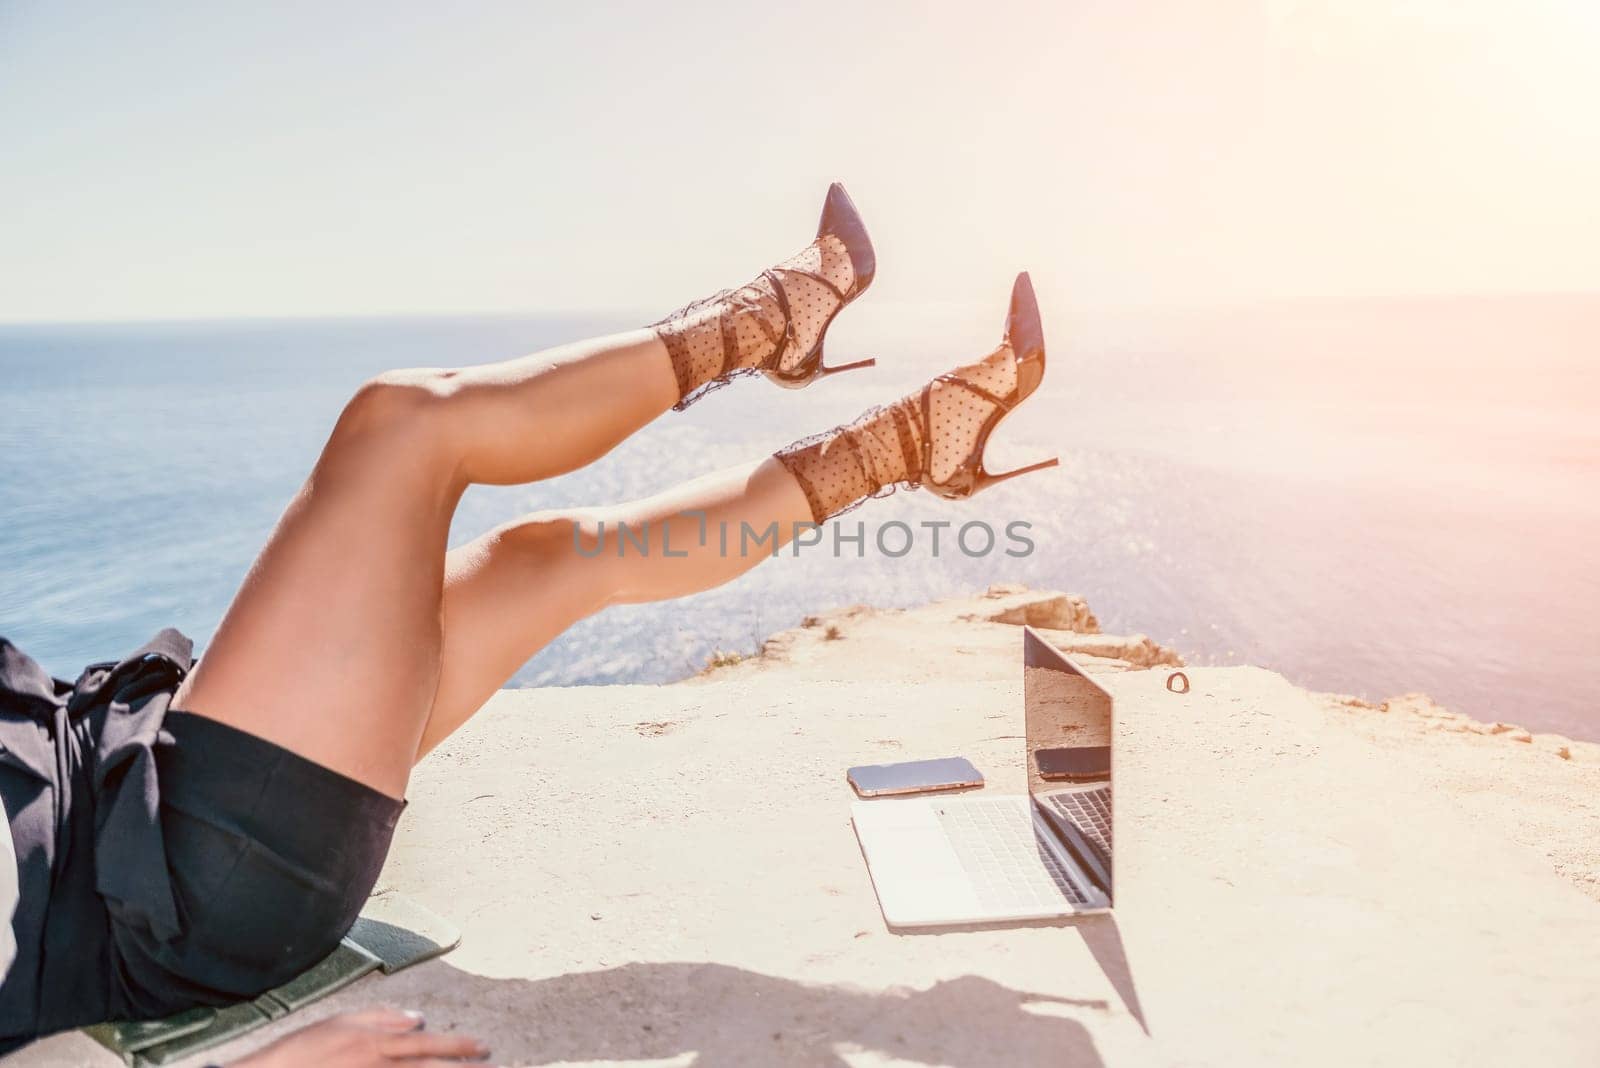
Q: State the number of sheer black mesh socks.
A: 2